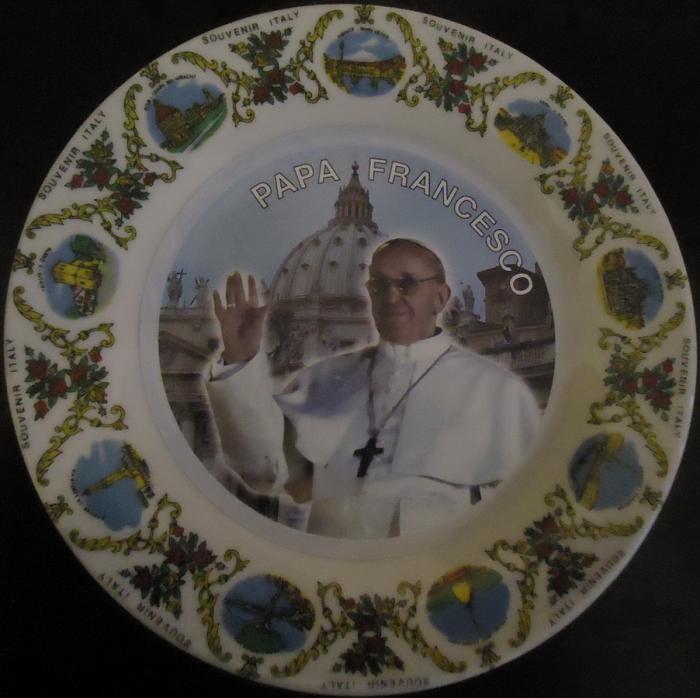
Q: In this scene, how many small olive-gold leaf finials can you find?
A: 9